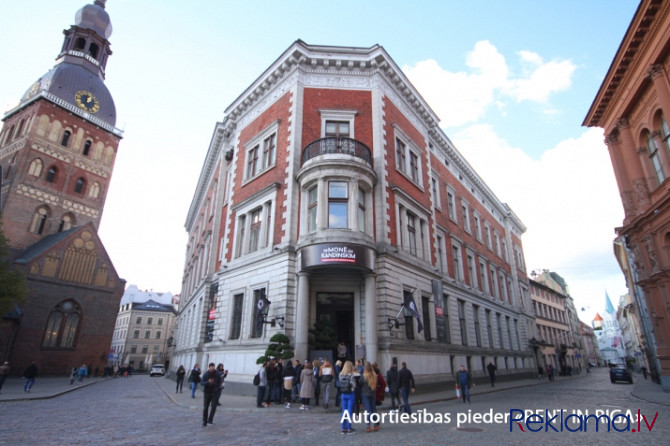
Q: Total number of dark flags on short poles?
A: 2